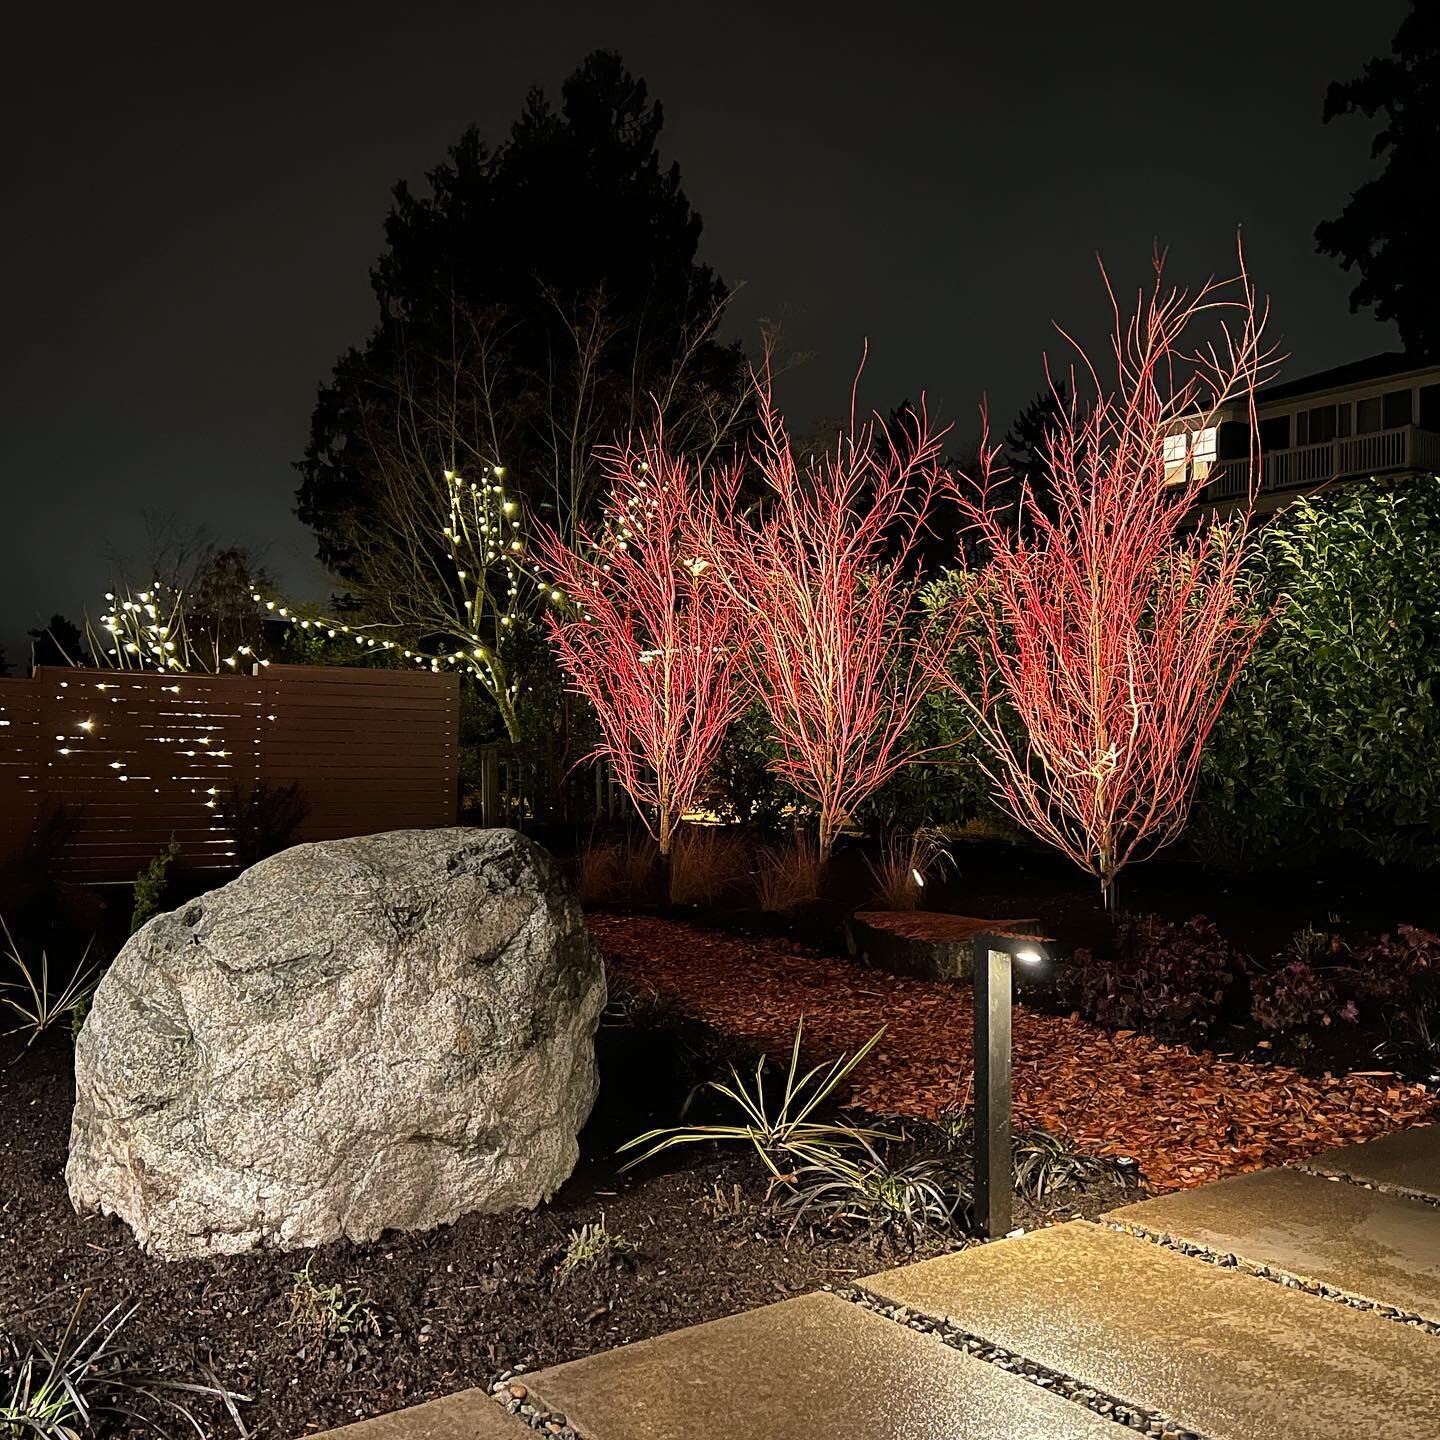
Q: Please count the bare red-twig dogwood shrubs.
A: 3